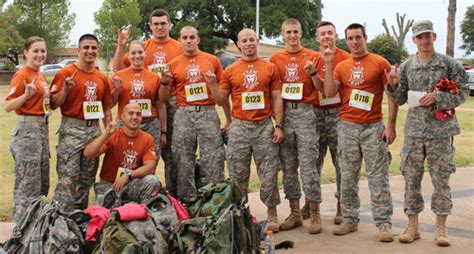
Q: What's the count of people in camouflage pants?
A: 11